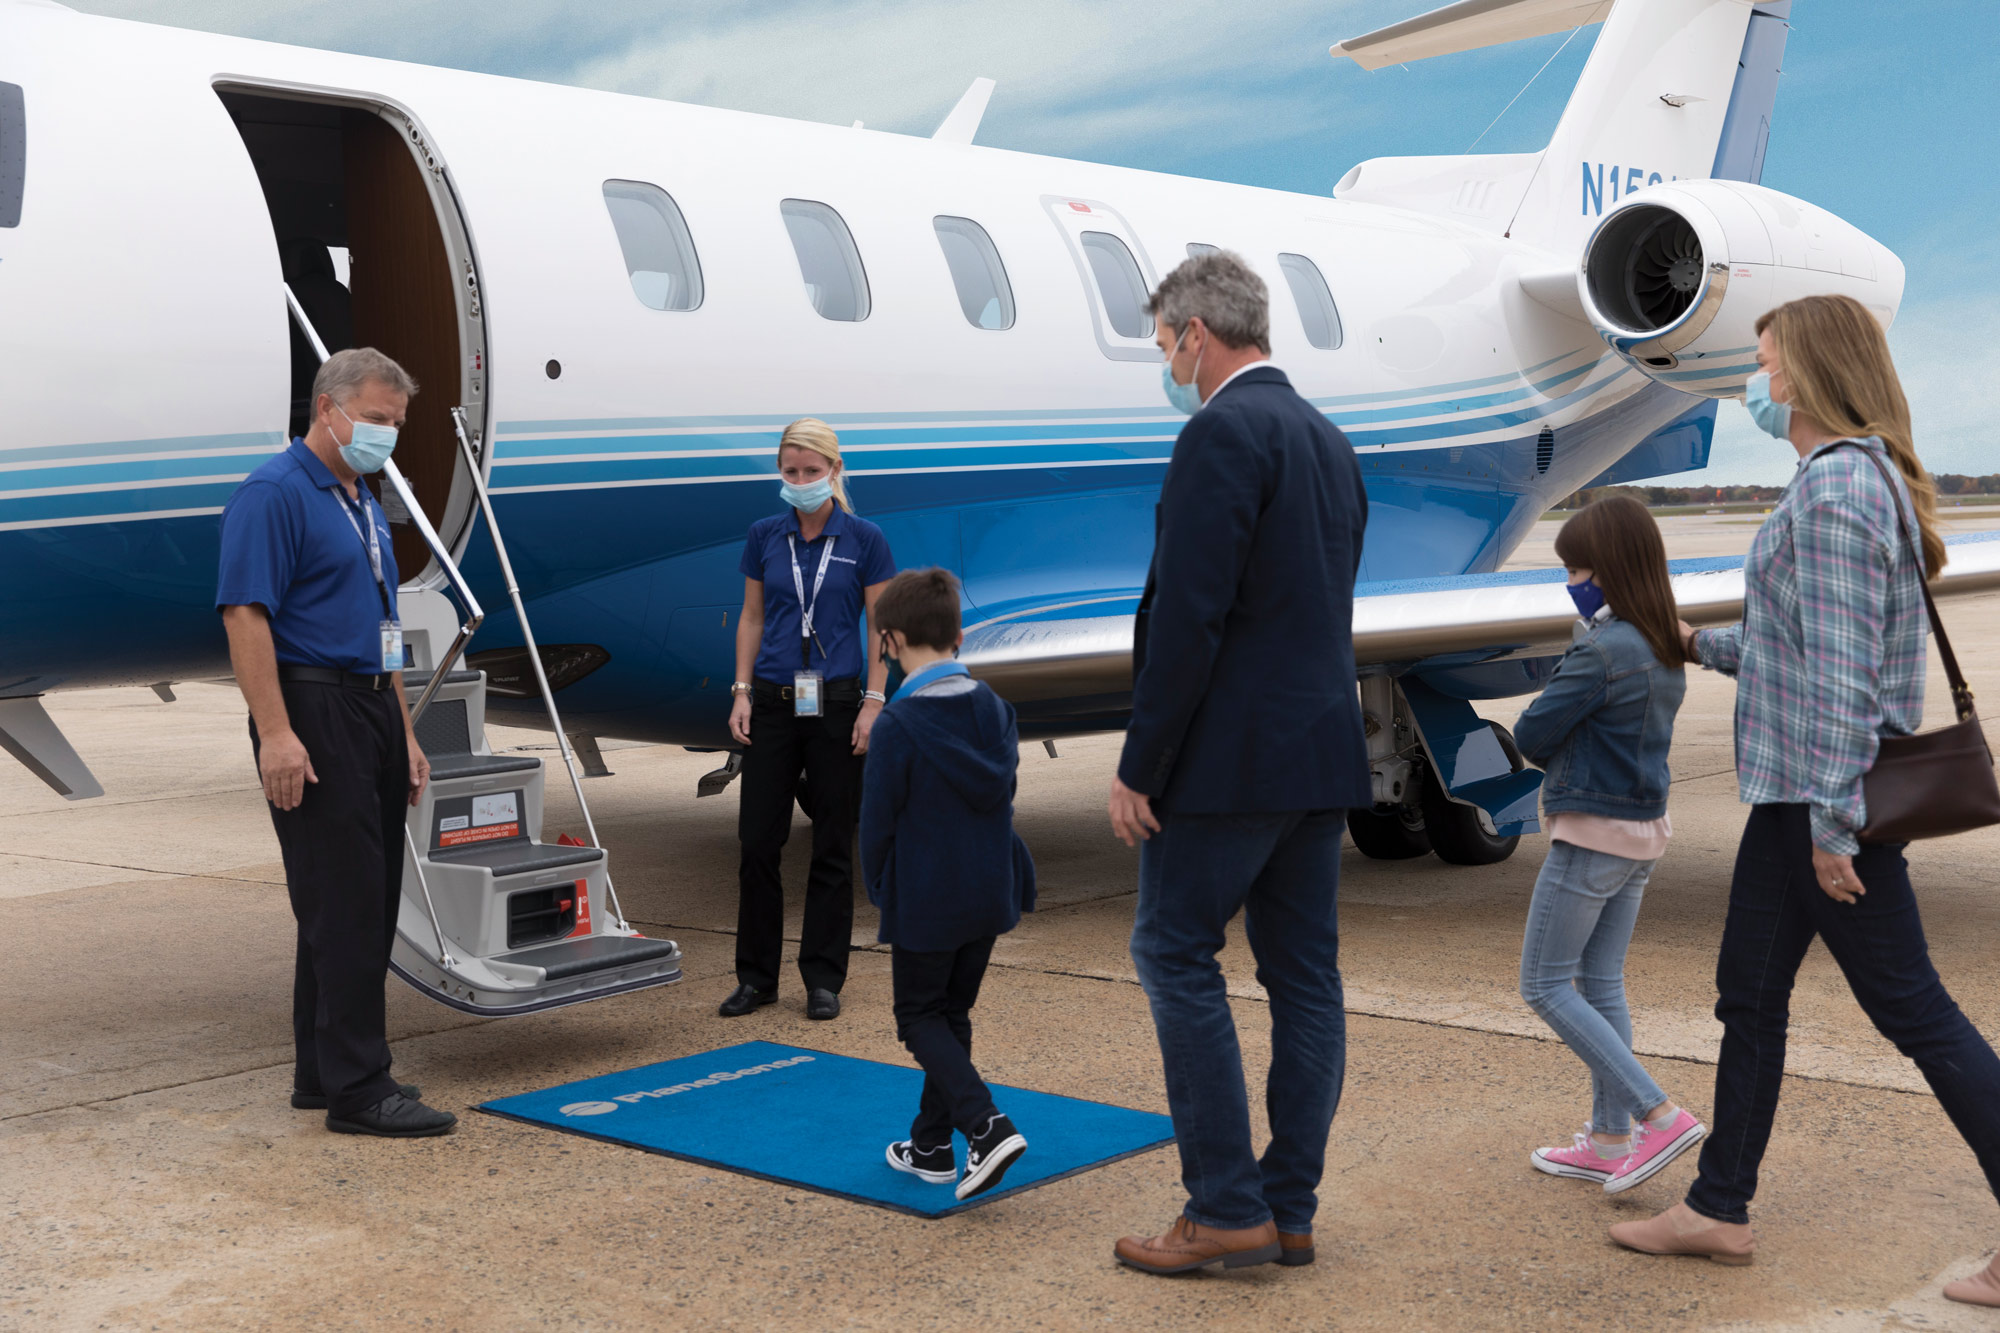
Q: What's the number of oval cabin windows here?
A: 6